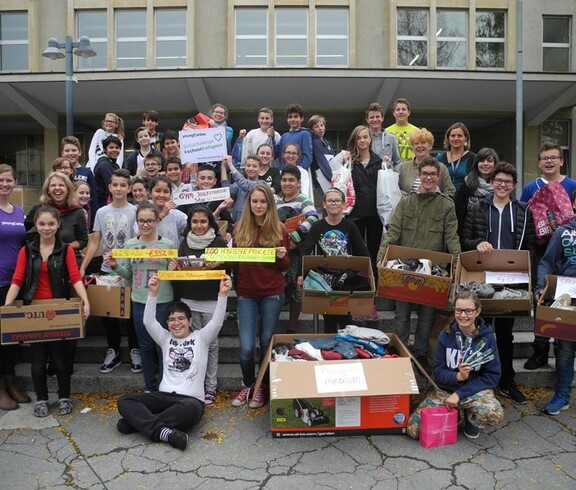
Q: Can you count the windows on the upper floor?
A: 11